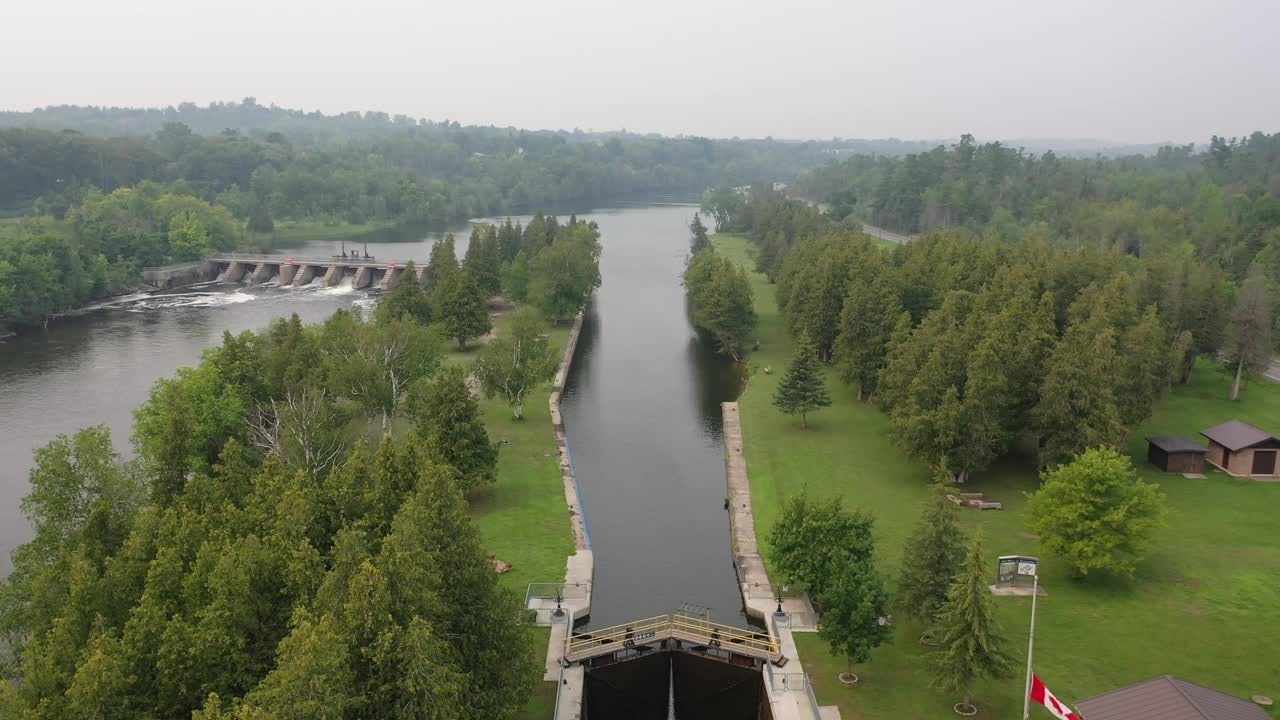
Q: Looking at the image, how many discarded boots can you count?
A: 0